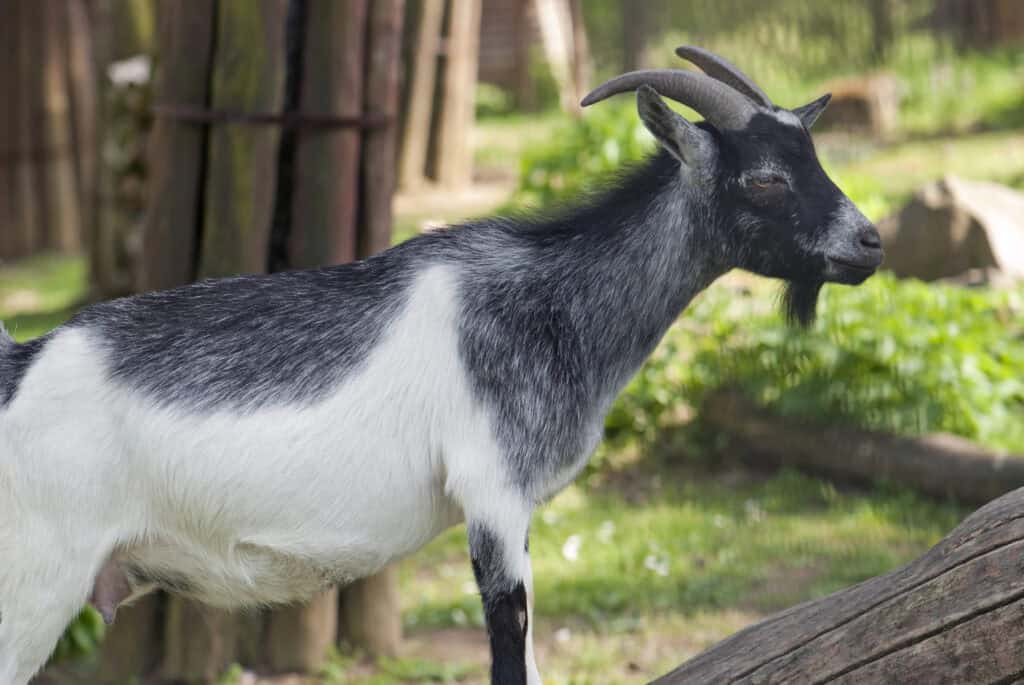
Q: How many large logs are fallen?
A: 2